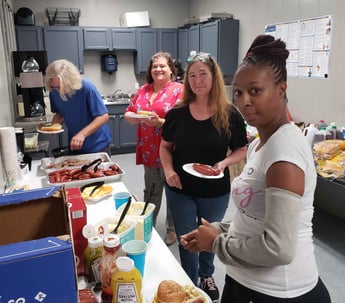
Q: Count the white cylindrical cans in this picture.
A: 0